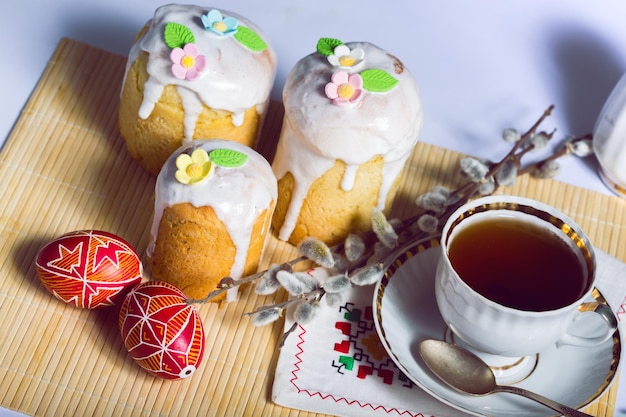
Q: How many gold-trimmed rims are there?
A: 2